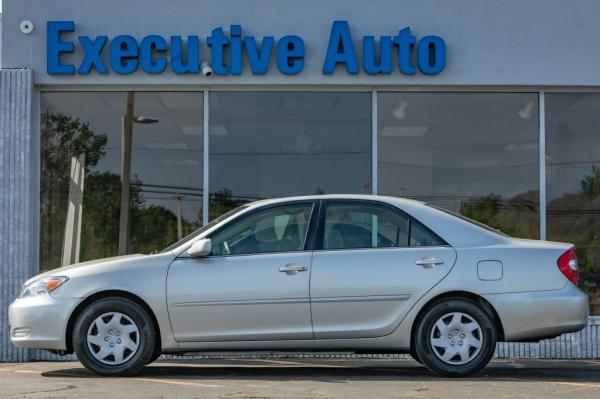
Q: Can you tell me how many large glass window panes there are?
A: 4